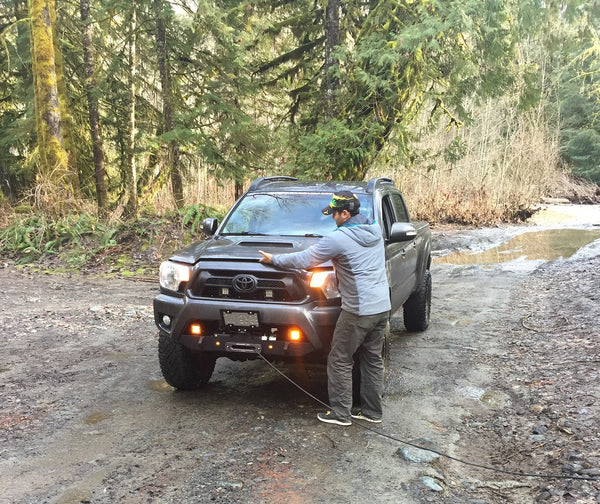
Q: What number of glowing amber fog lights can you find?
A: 2